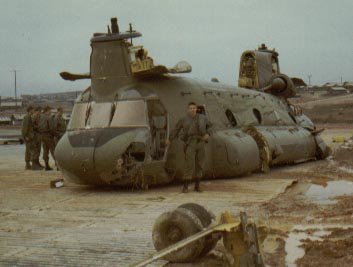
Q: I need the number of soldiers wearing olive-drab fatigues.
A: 5